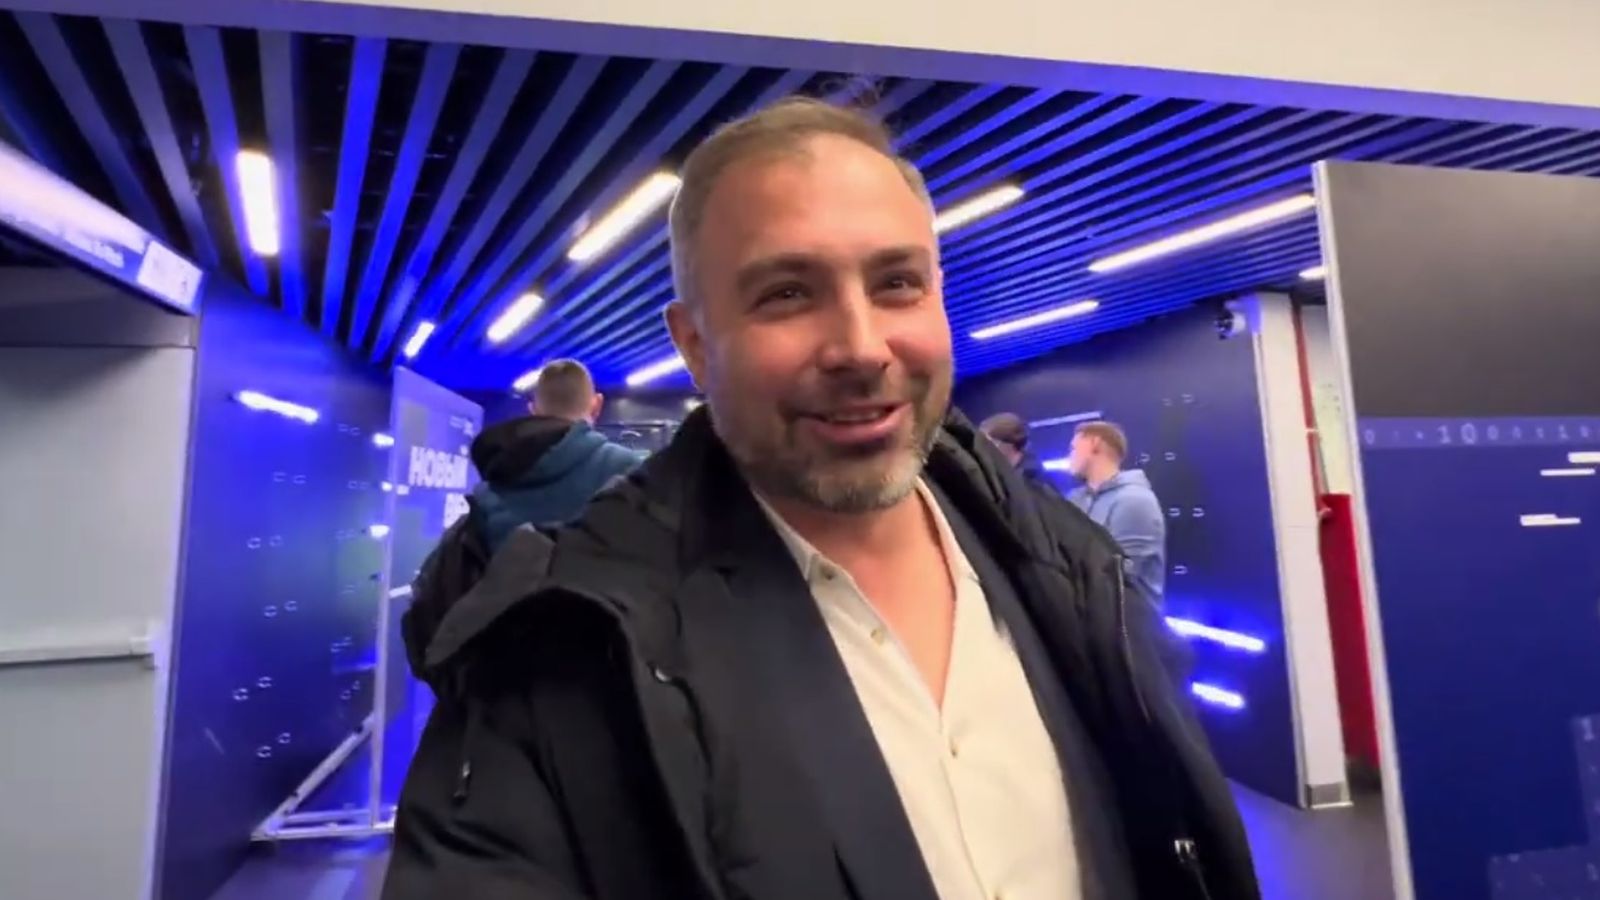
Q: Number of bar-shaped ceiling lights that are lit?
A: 10